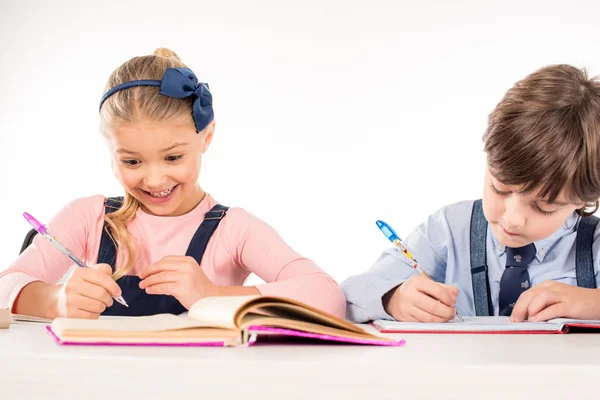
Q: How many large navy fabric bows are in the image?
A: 1